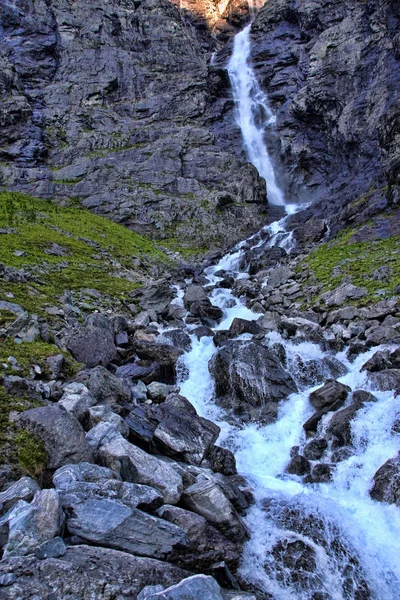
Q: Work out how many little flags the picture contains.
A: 0